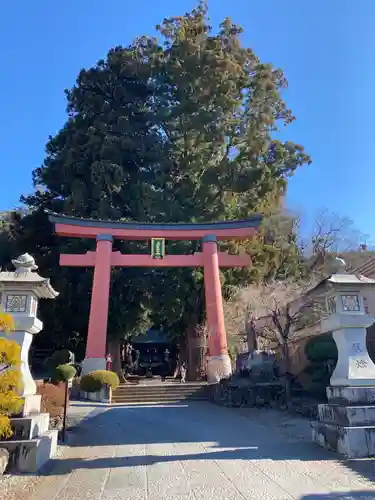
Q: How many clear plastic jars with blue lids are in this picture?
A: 0